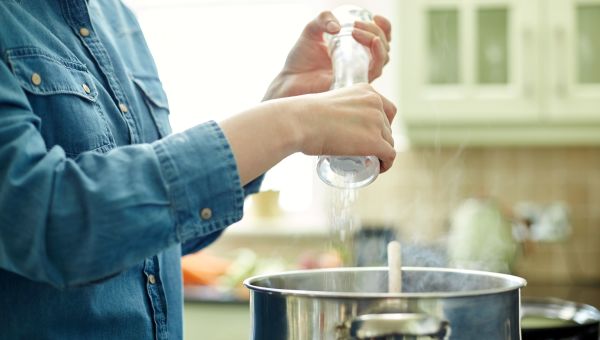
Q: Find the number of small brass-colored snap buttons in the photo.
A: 6